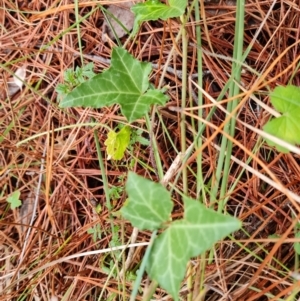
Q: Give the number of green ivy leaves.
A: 3